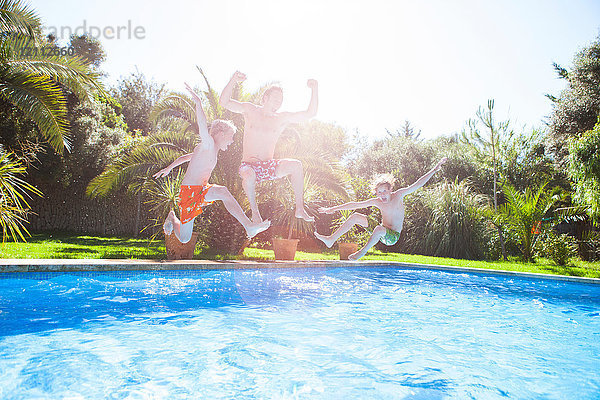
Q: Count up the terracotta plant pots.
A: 3